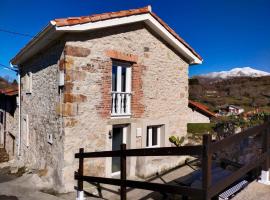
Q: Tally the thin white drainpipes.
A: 1